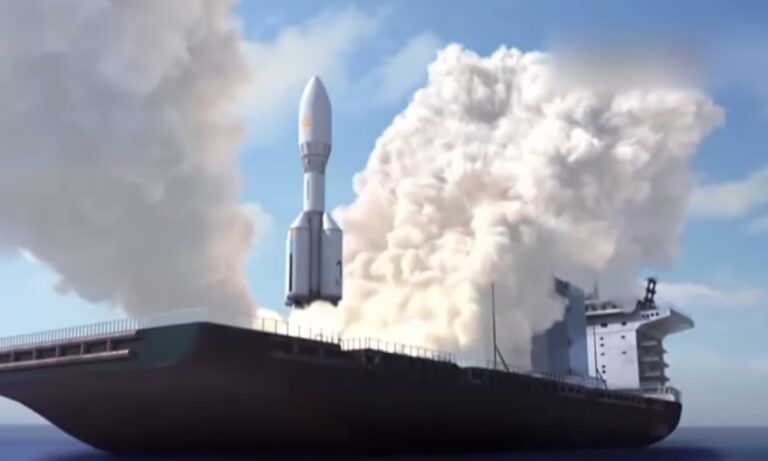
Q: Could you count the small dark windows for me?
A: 13